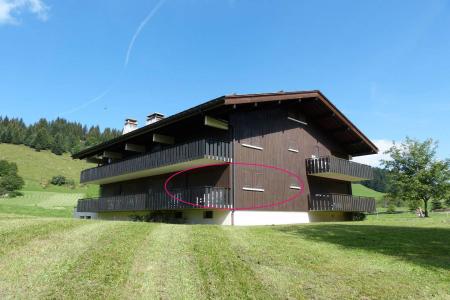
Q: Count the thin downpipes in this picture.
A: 1